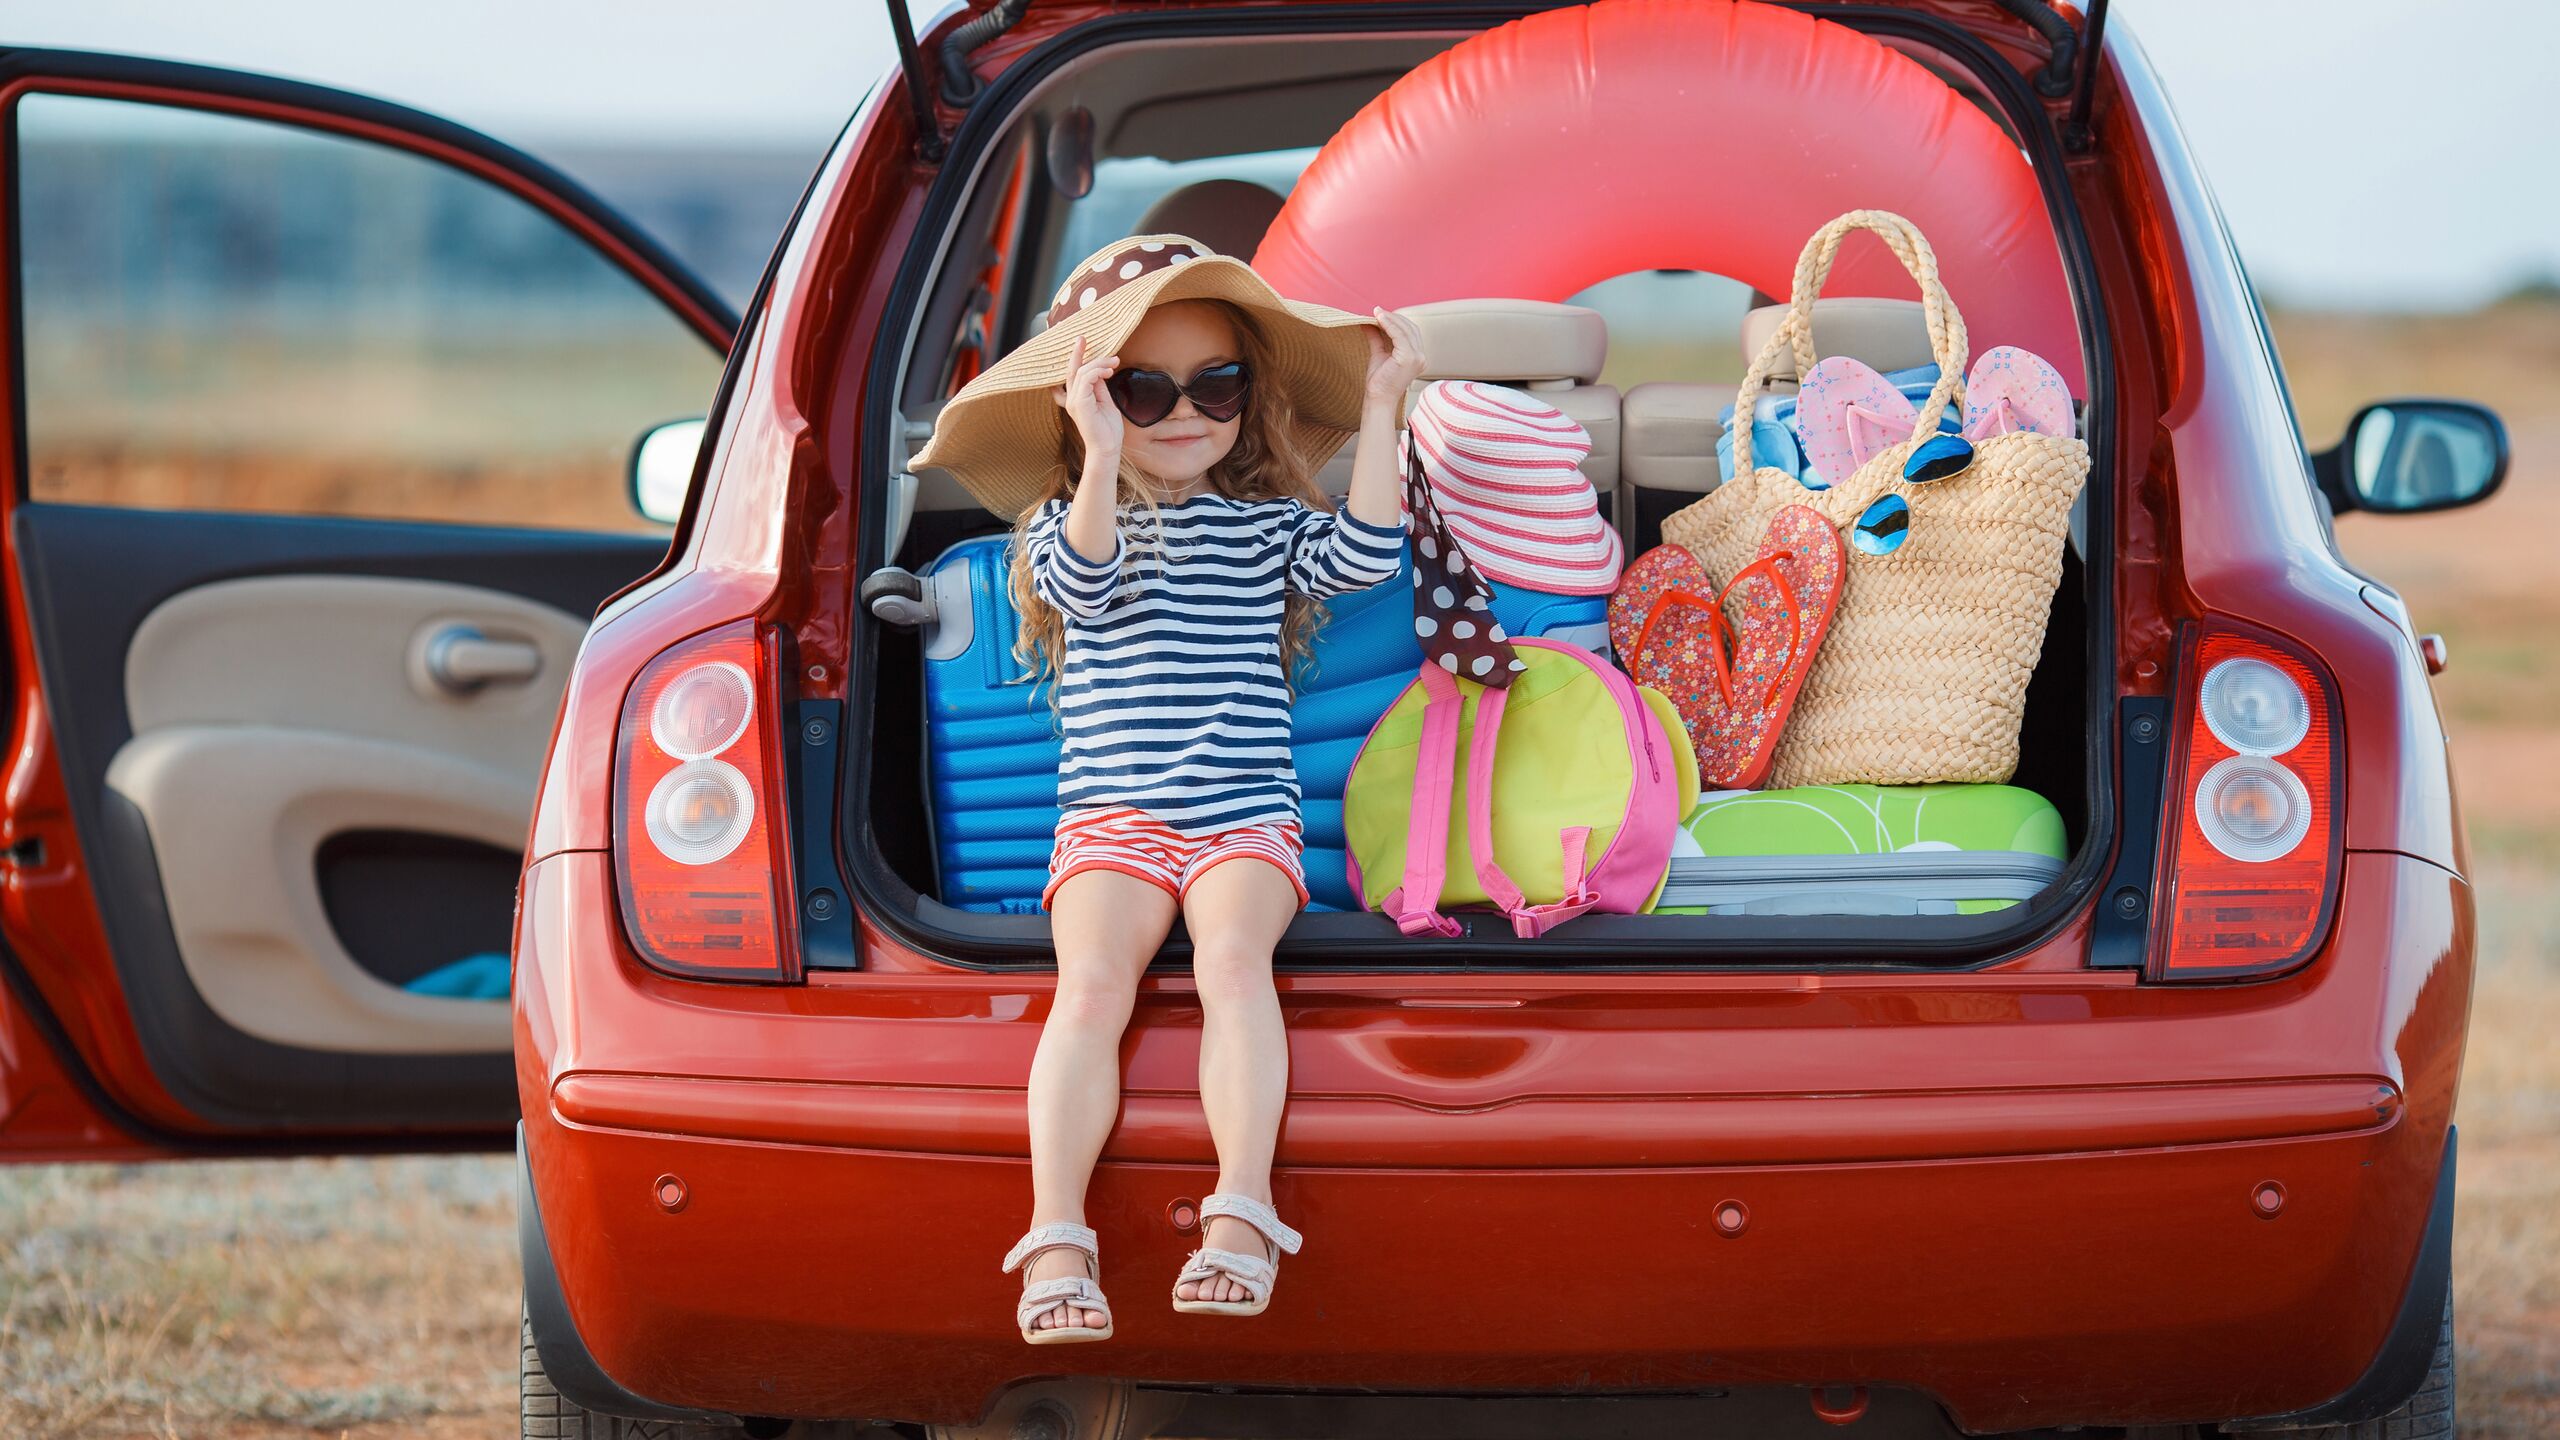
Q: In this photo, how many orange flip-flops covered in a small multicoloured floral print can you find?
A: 2